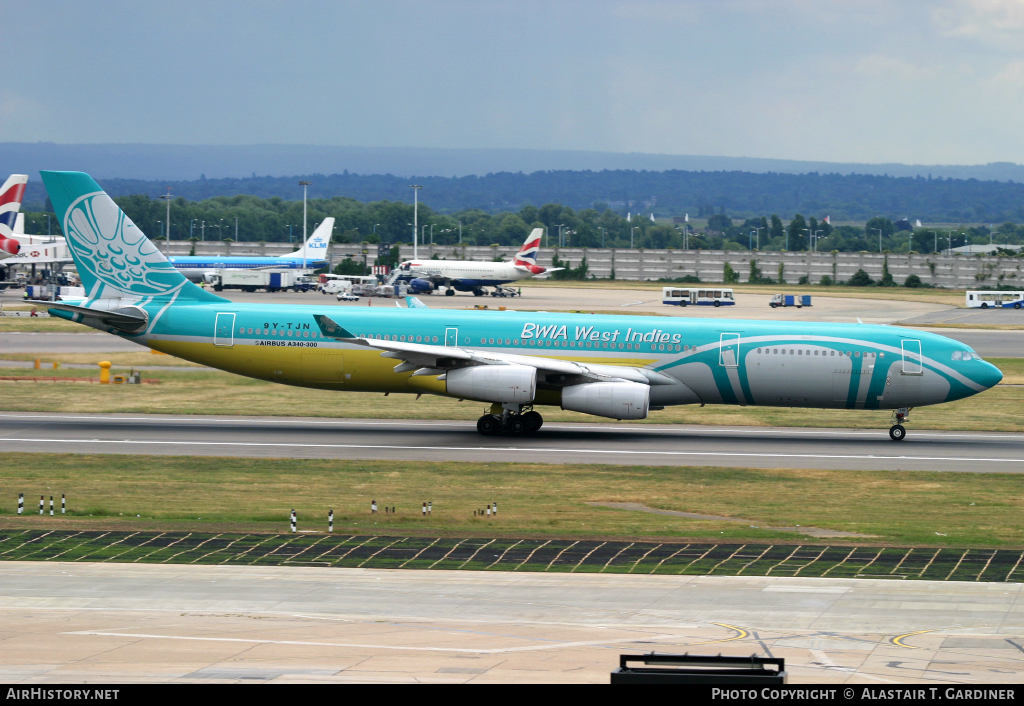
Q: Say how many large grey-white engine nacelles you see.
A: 2